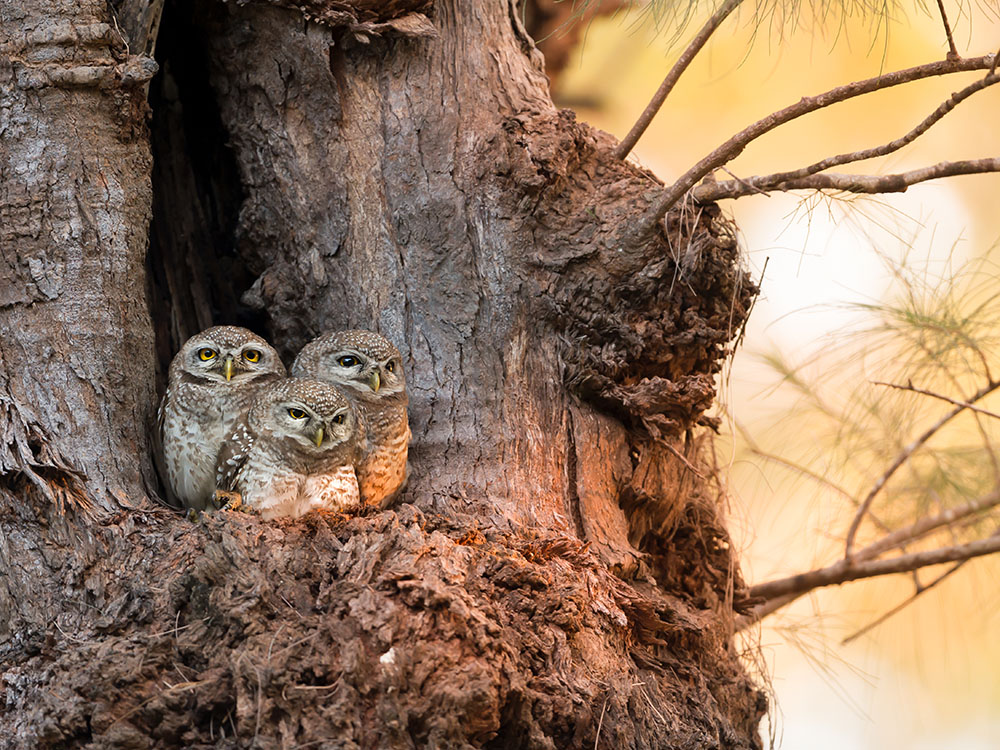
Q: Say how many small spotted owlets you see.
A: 3